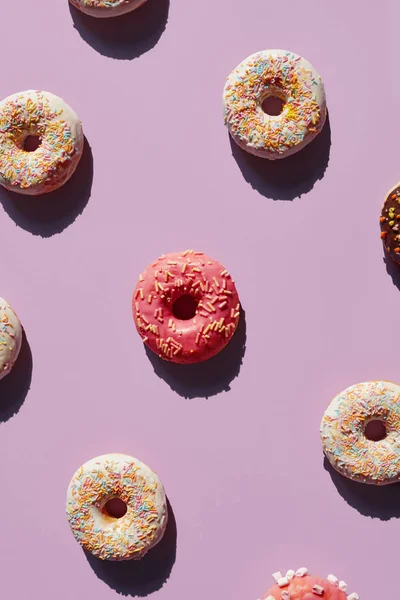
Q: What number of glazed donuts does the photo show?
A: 9